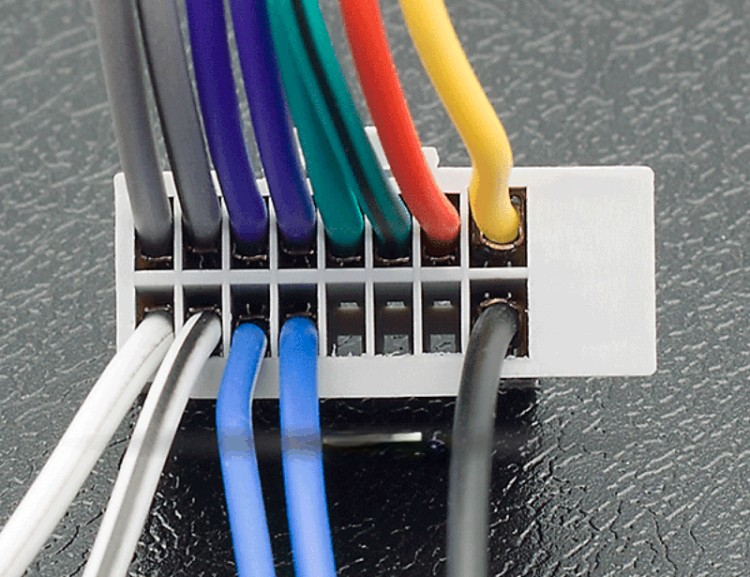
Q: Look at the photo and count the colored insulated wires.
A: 13